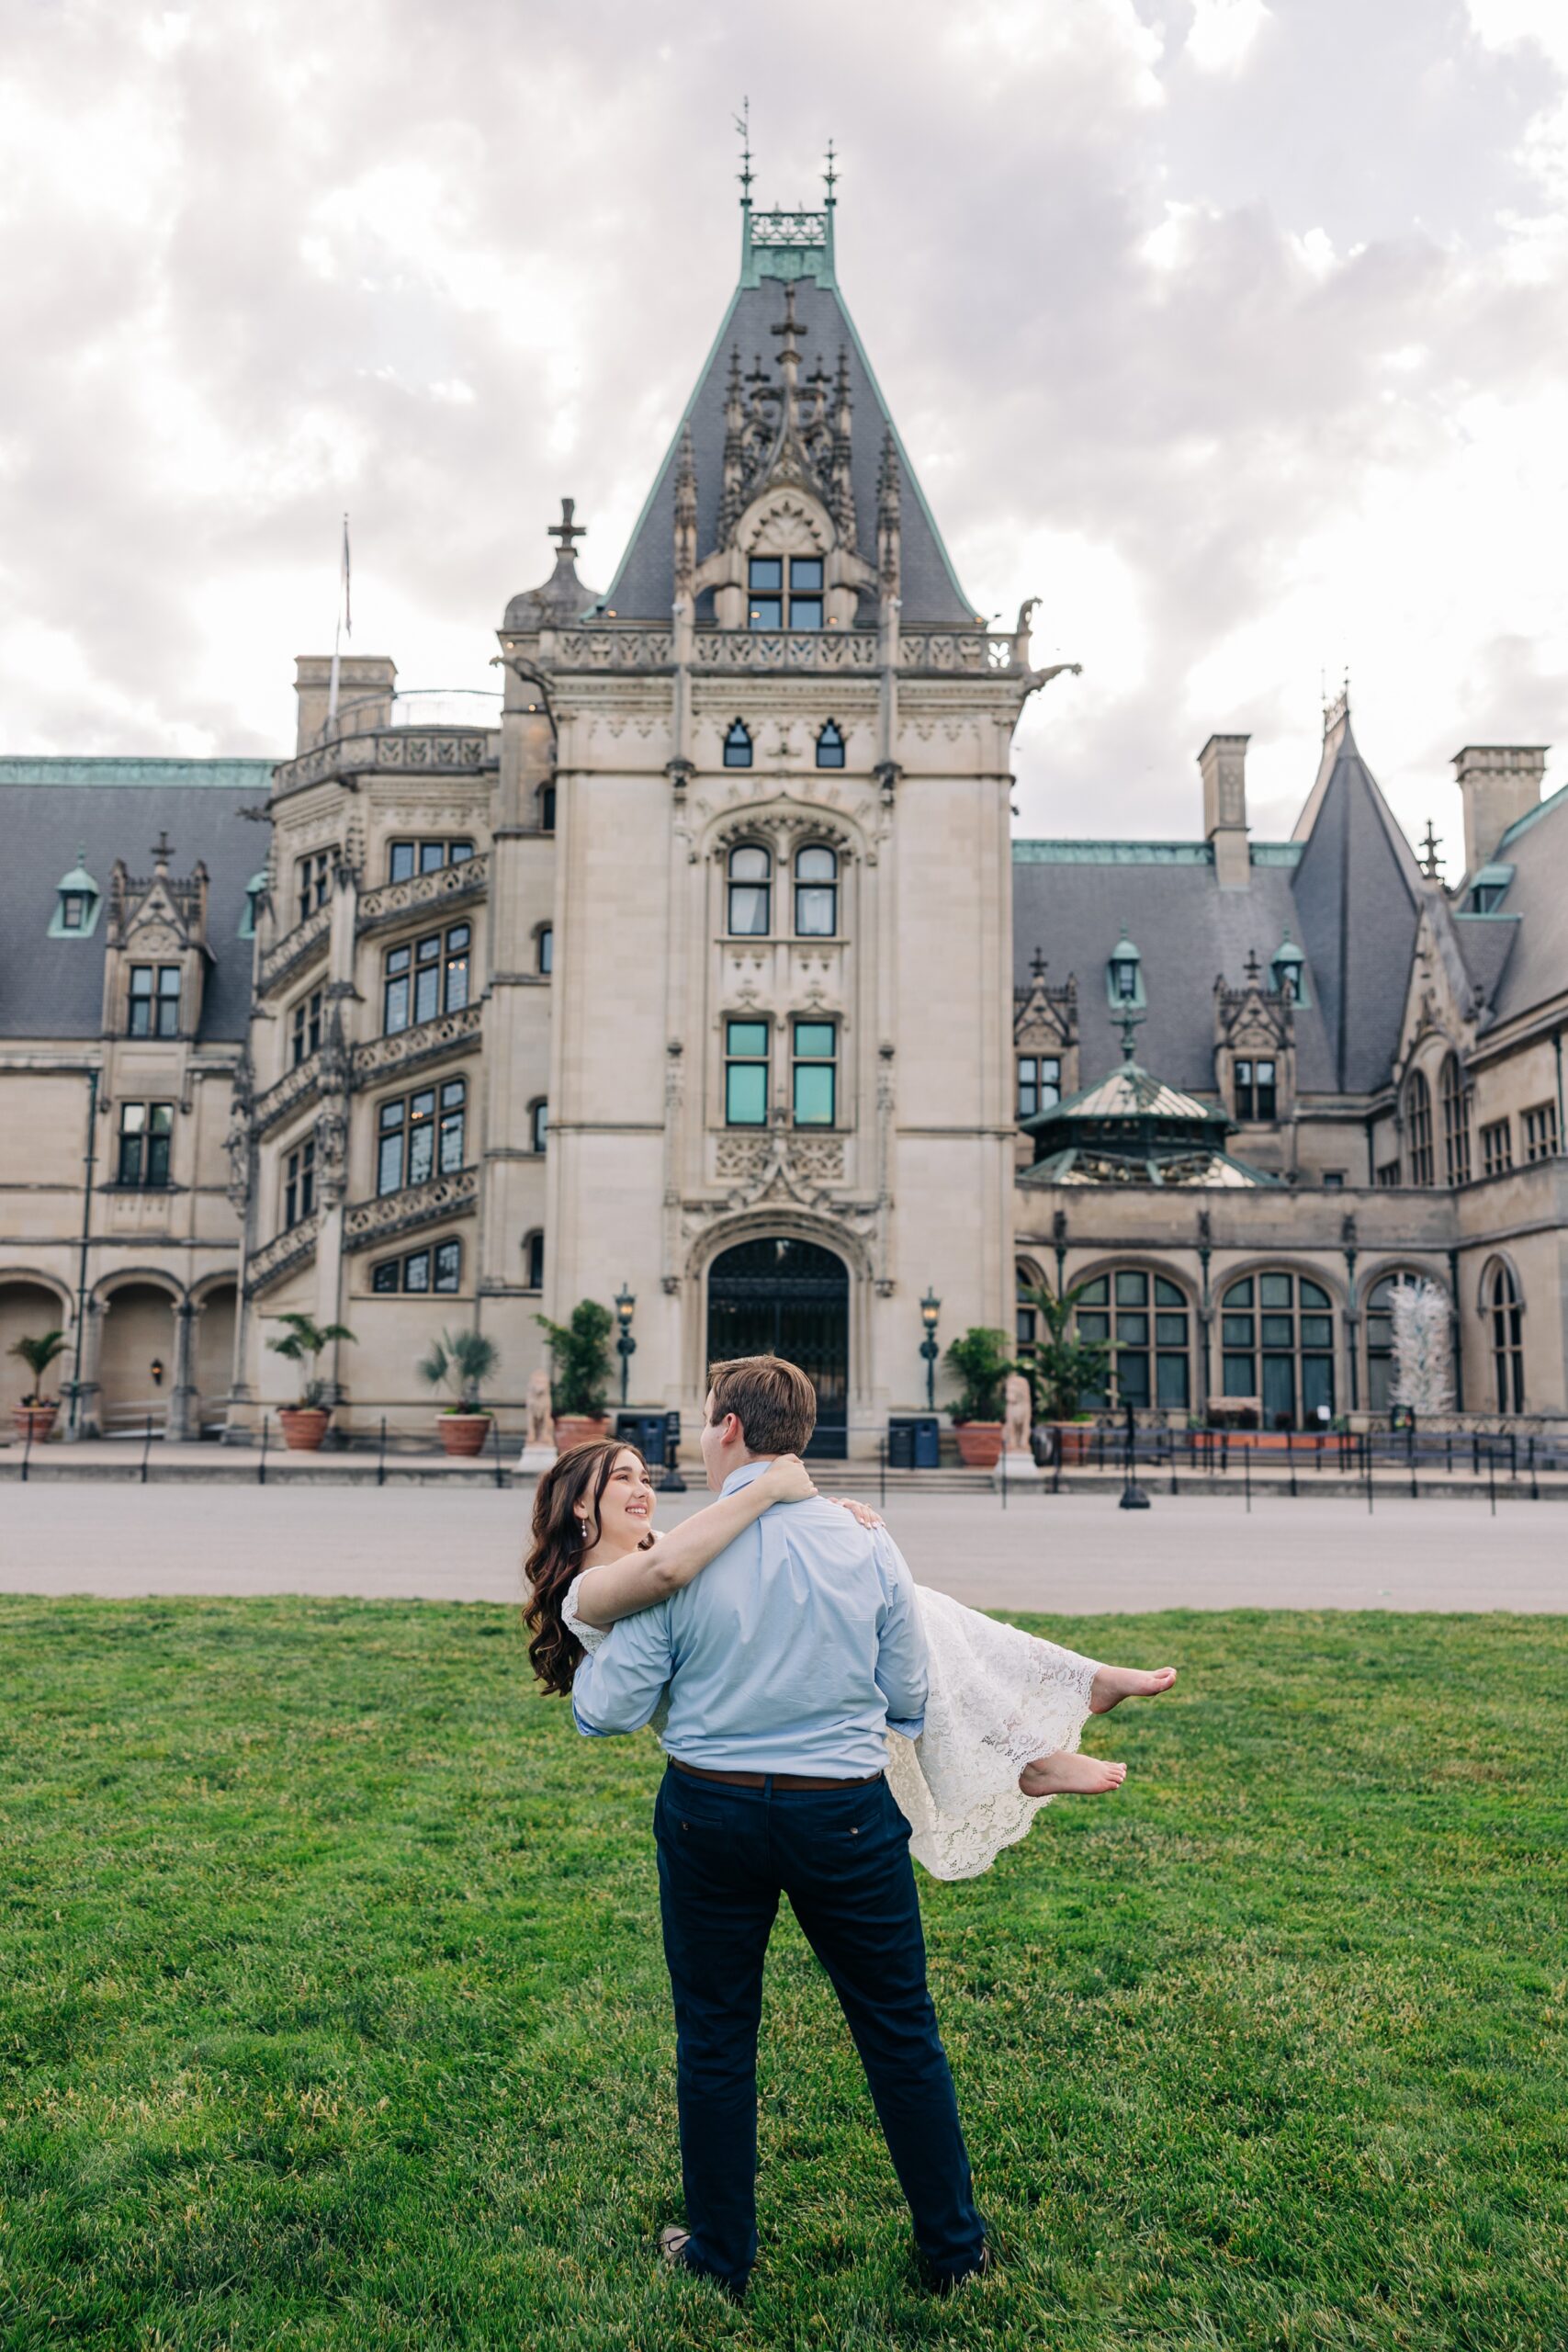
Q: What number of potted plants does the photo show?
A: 6